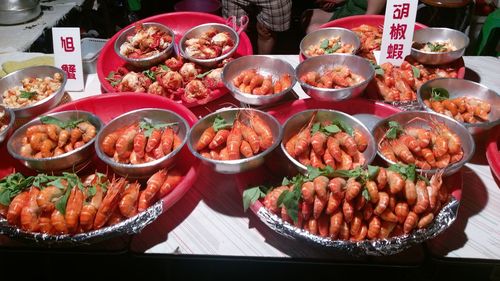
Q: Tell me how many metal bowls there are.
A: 14